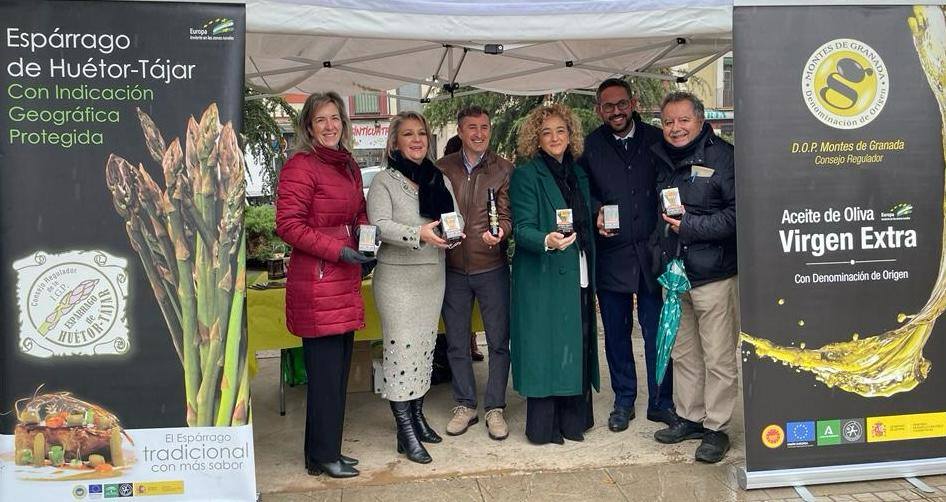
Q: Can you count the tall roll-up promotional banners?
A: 2